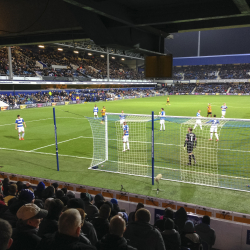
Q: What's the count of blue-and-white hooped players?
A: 8